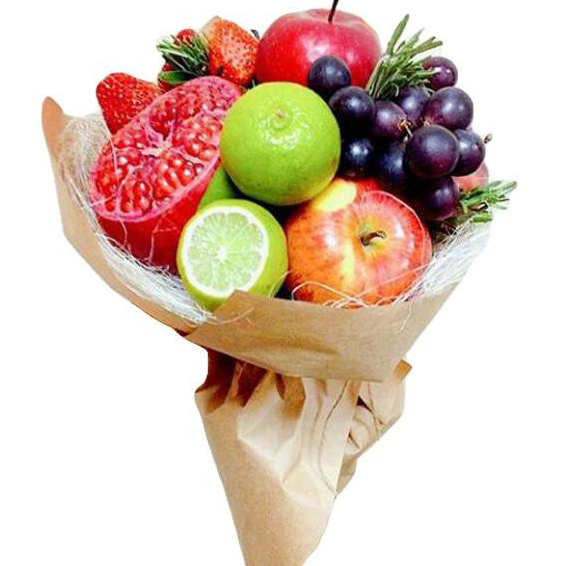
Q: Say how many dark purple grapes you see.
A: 11